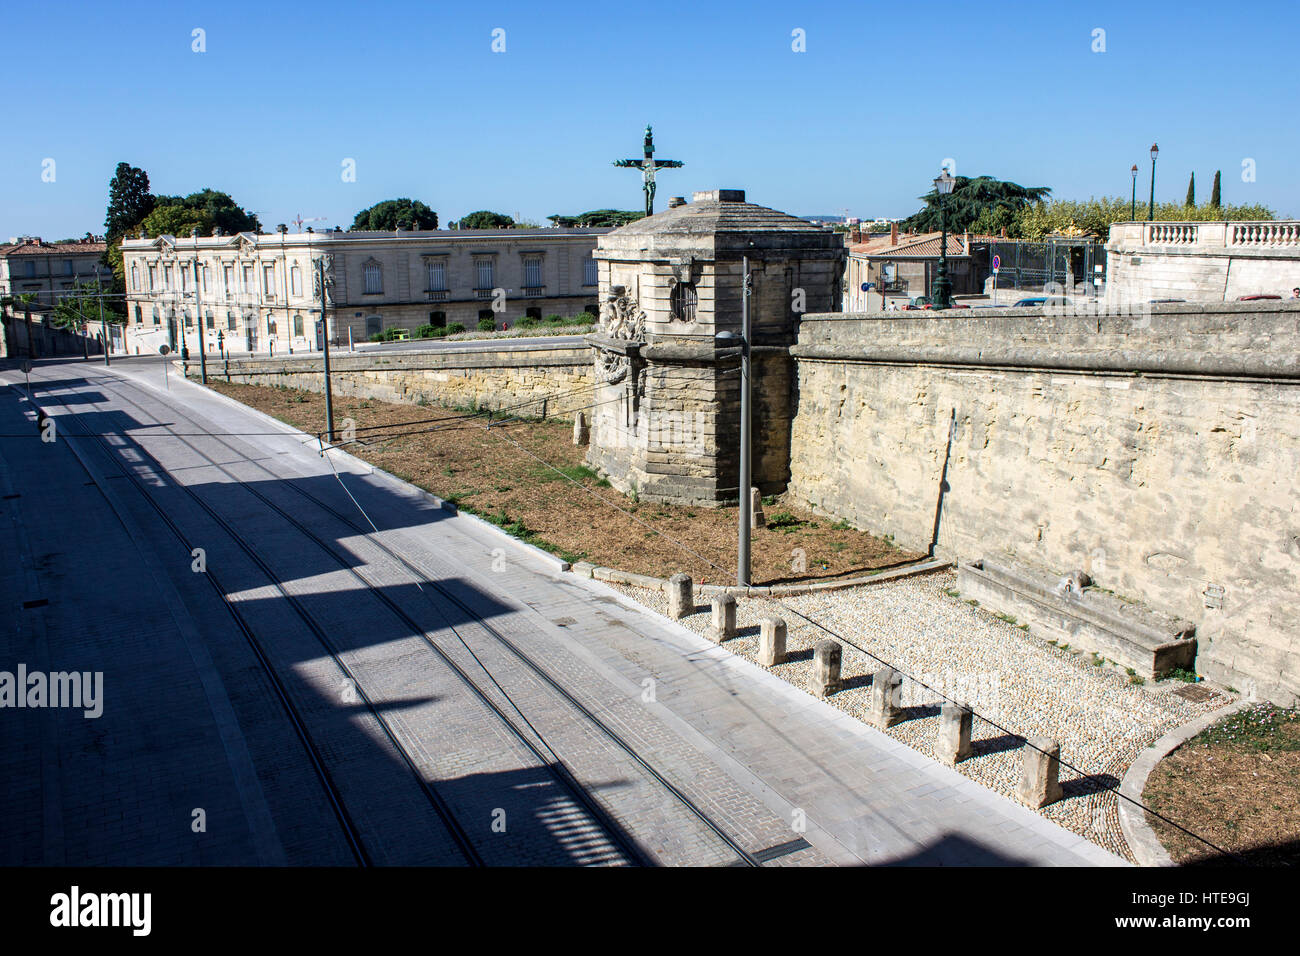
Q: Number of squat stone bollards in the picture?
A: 7